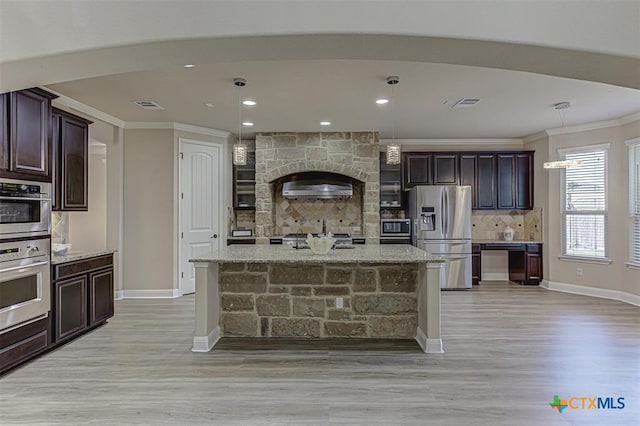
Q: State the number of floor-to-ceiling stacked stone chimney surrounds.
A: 1